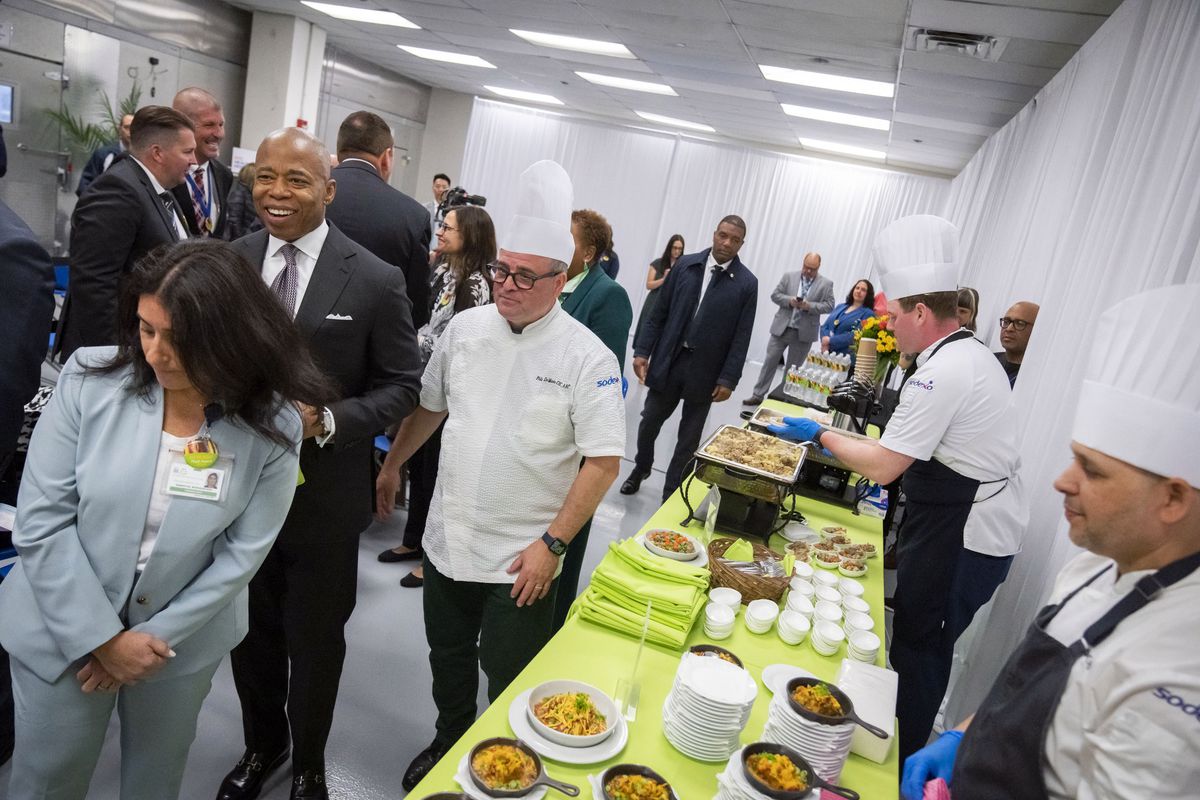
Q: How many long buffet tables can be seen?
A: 1